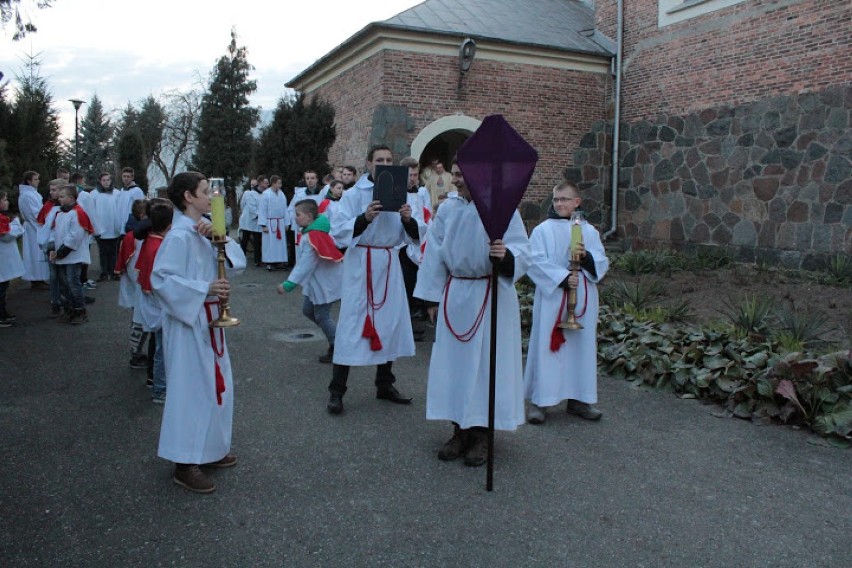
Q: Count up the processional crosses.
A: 1